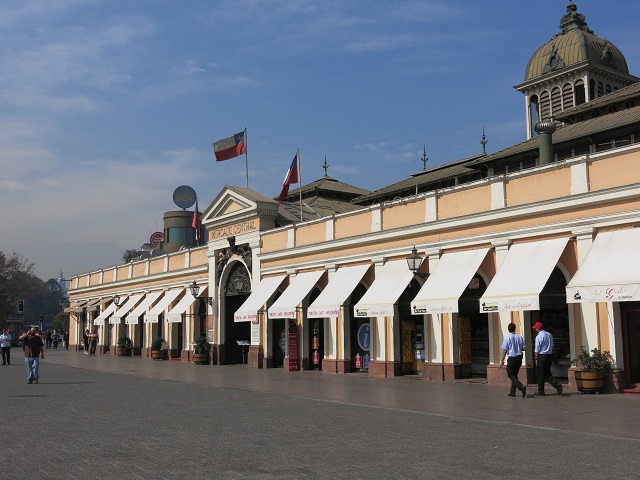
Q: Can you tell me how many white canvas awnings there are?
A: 12